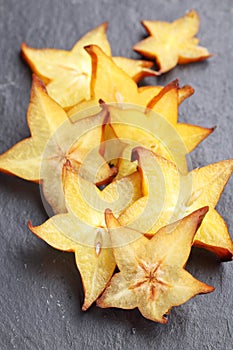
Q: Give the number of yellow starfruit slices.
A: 8